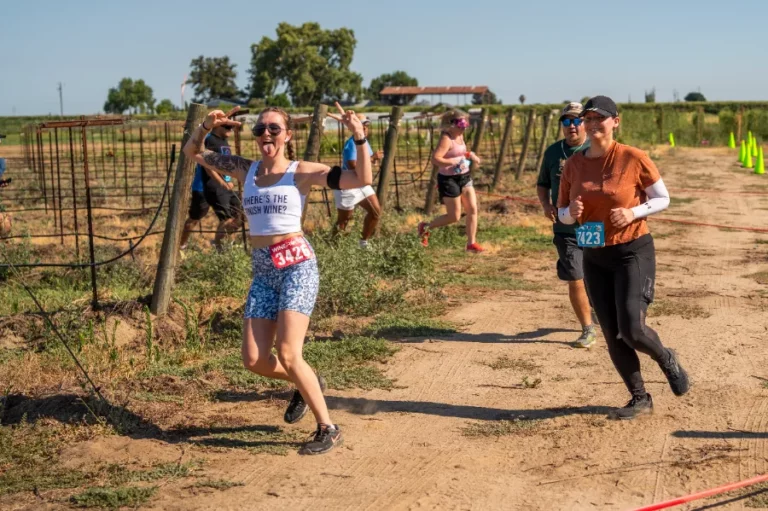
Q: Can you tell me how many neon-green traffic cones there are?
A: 7